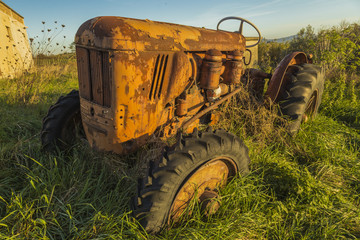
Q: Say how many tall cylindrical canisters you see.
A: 2